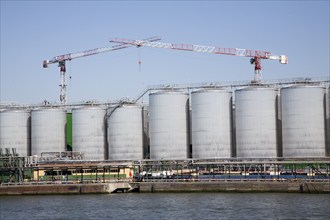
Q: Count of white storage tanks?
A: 8